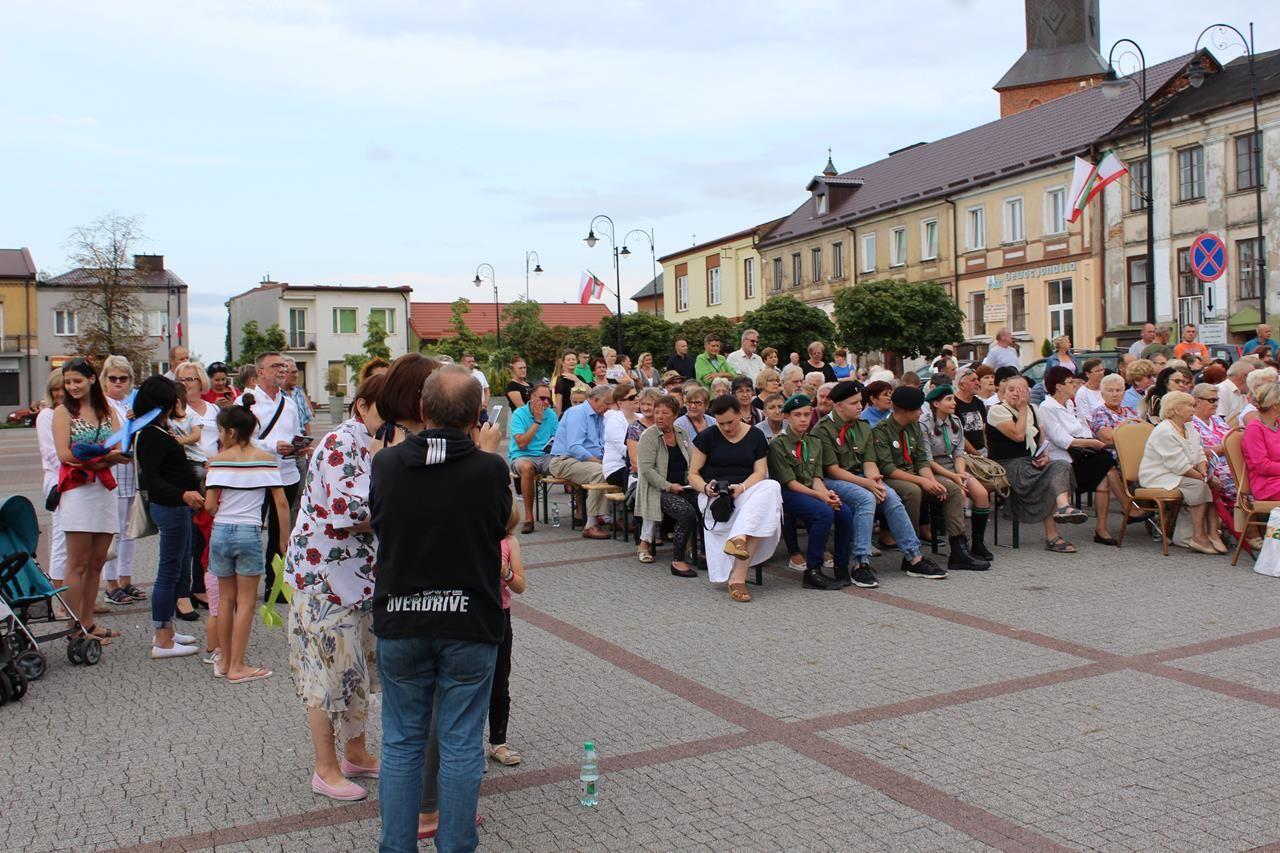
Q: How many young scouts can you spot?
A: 4